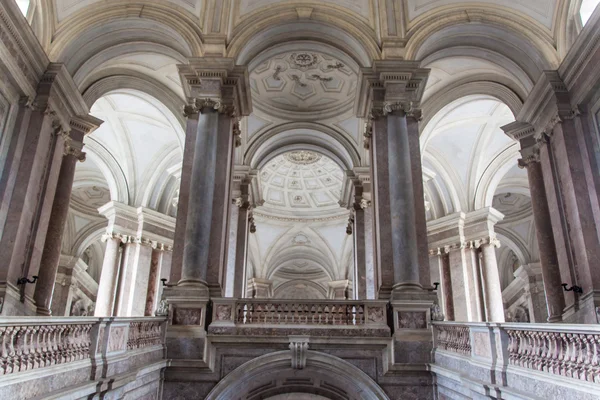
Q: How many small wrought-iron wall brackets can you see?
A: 4